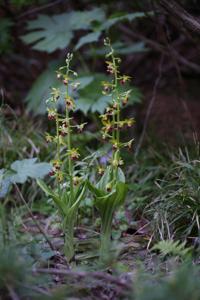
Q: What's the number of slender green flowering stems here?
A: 4